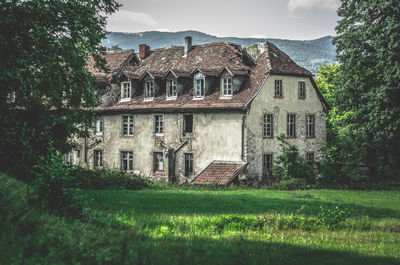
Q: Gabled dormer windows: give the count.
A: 5